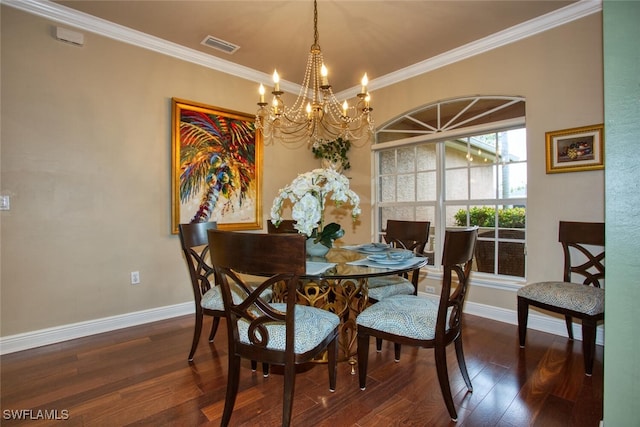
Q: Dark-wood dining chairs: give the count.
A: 6